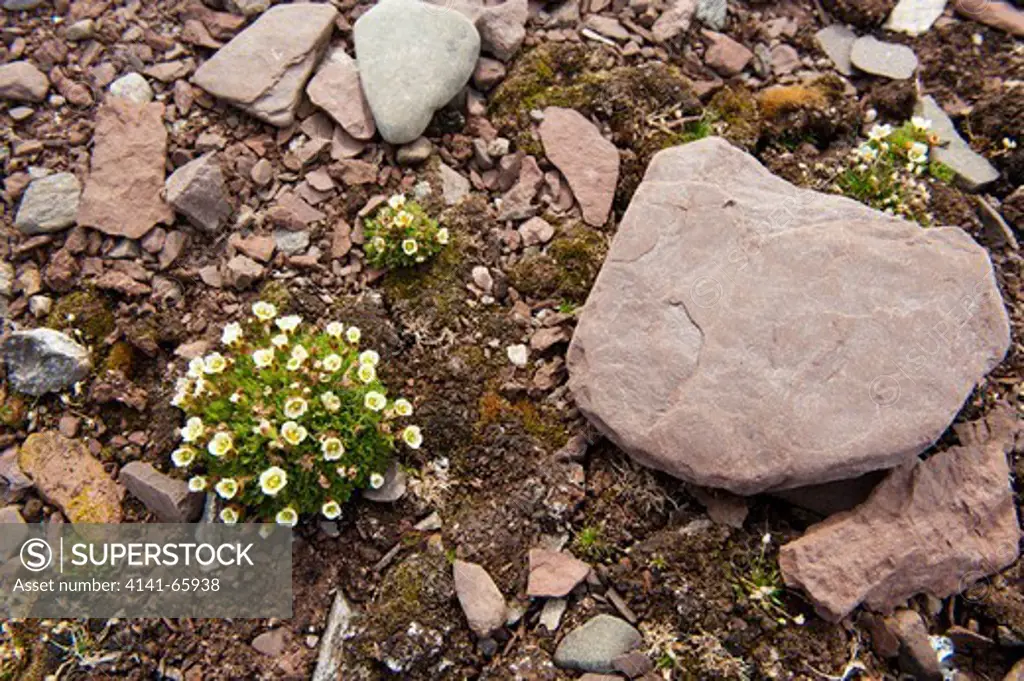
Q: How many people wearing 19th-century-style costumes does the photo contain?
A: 0